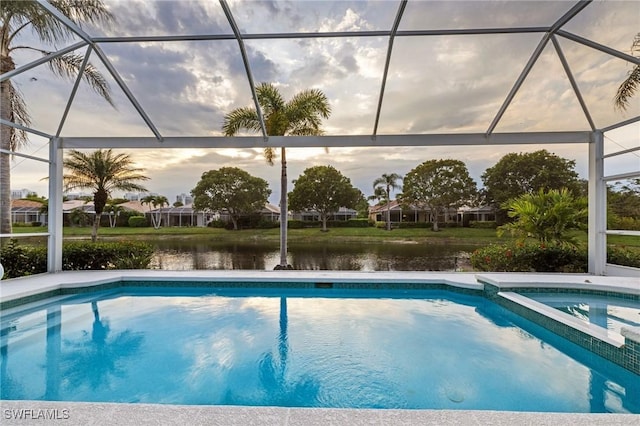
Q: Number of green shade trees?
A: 4